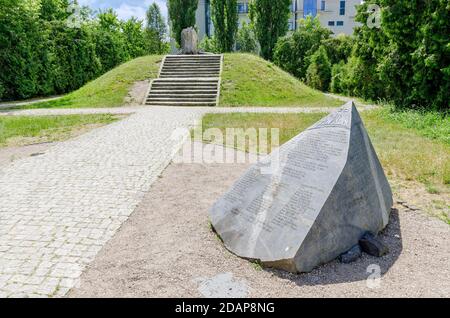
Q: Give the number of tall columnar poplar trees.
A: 3